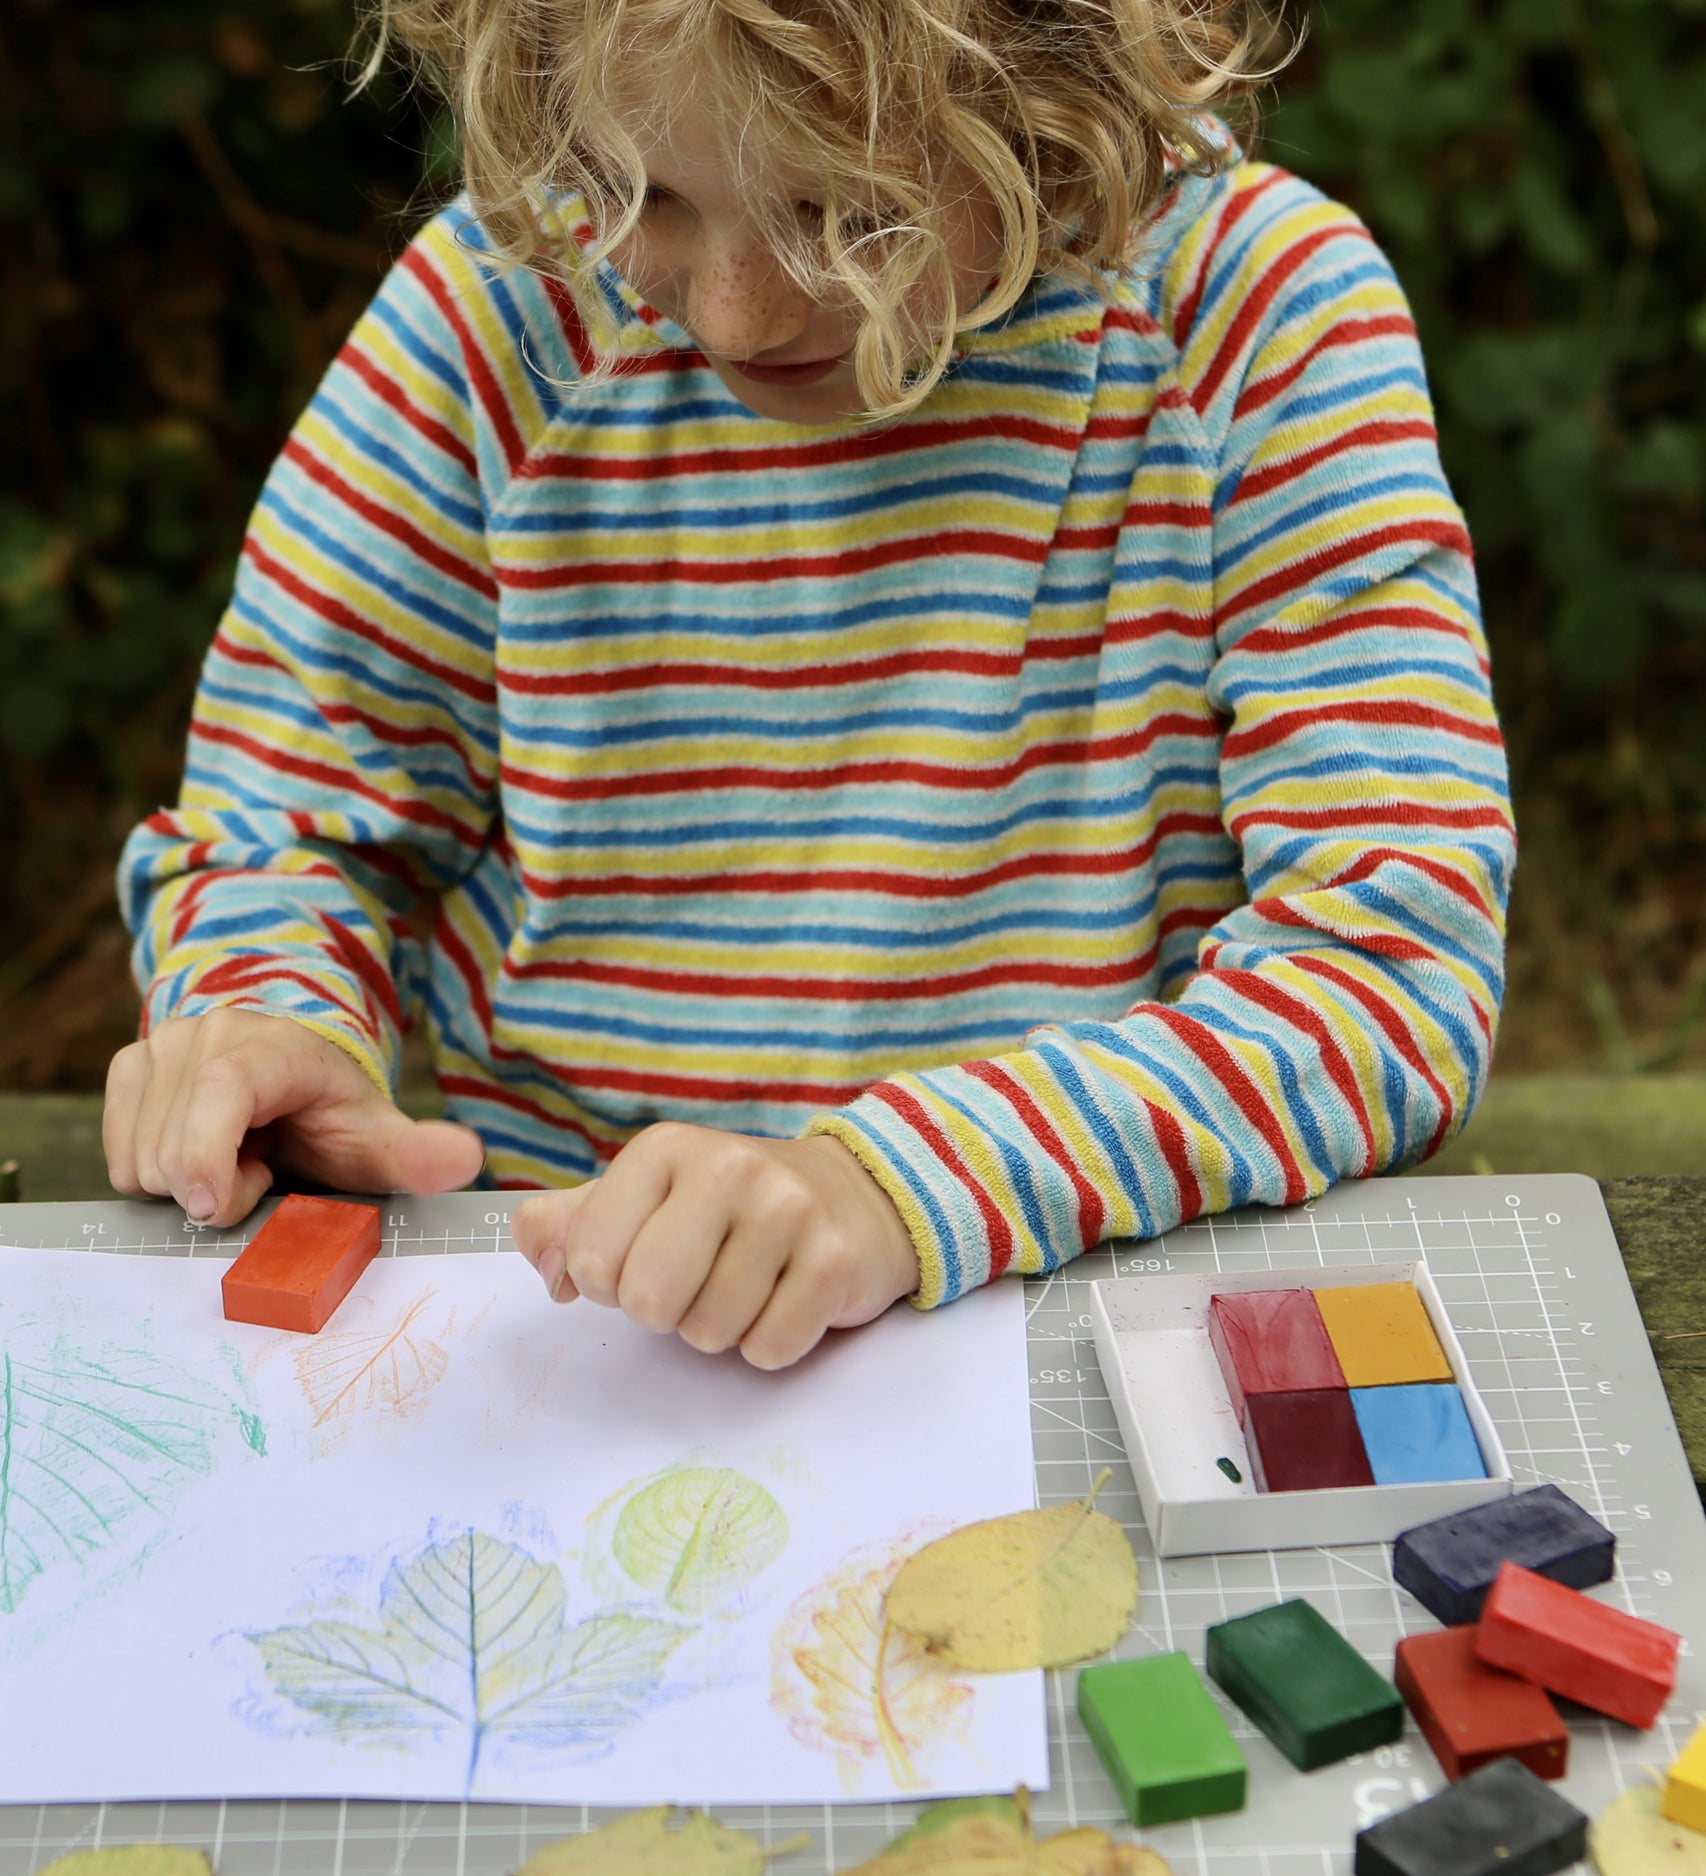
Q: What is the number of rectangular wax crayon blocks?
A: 12